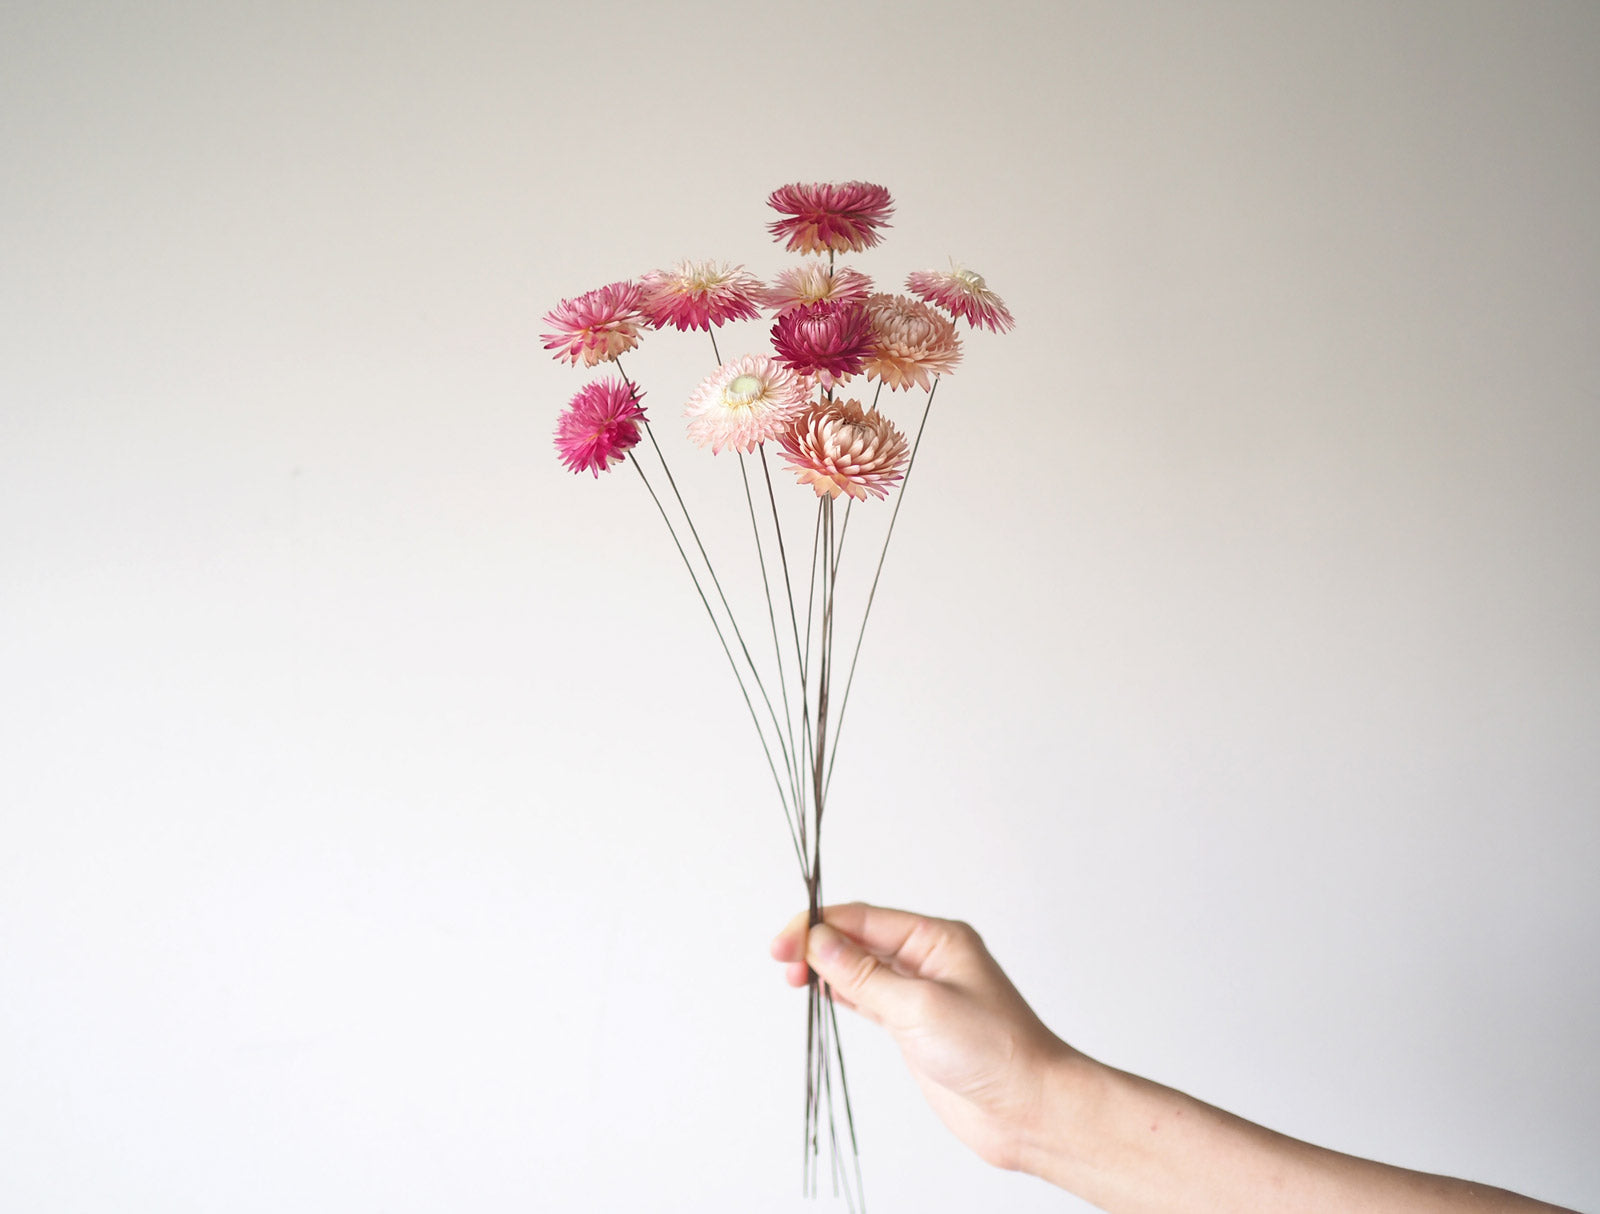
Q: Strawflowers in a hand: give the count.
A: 10